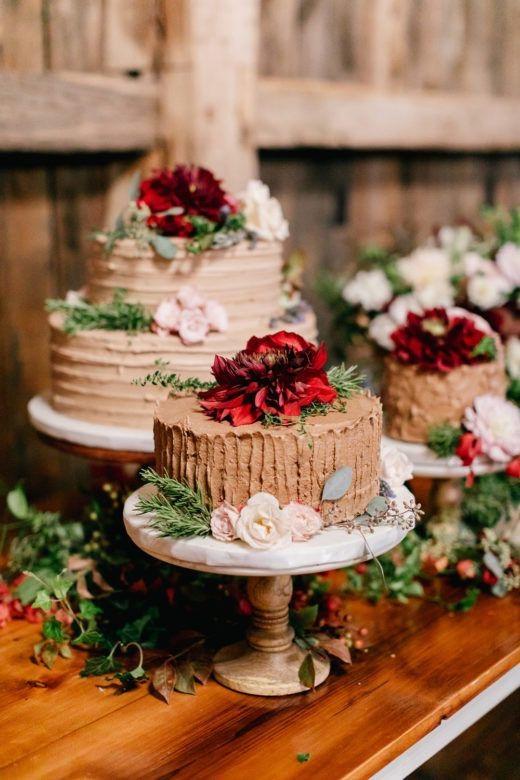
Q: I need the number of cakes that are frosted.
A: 3